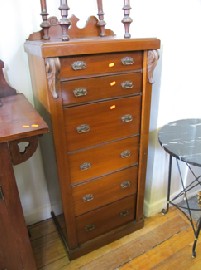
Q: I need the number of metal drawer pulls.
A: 12